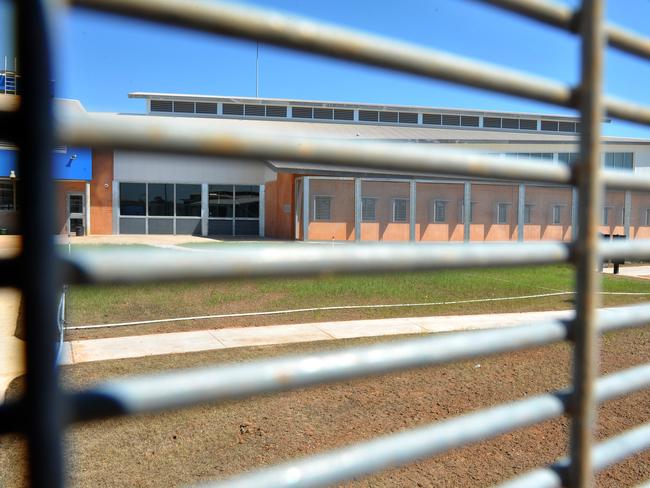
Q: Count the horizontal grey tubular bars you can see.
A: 7